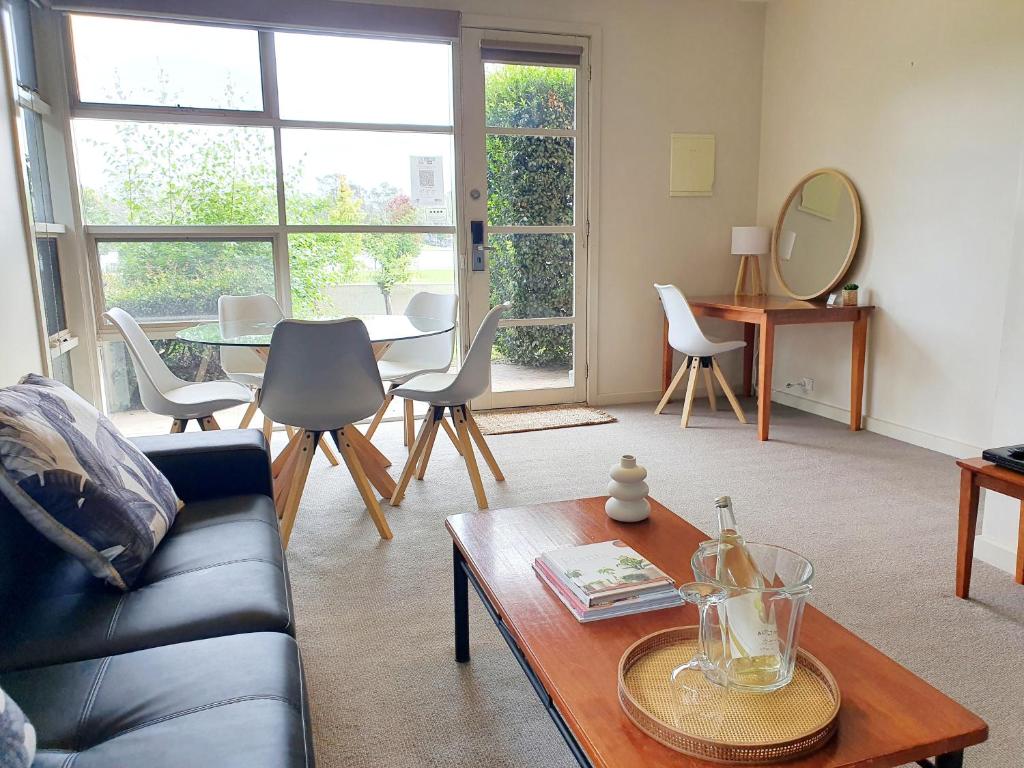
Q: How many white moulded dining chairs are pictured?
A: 6